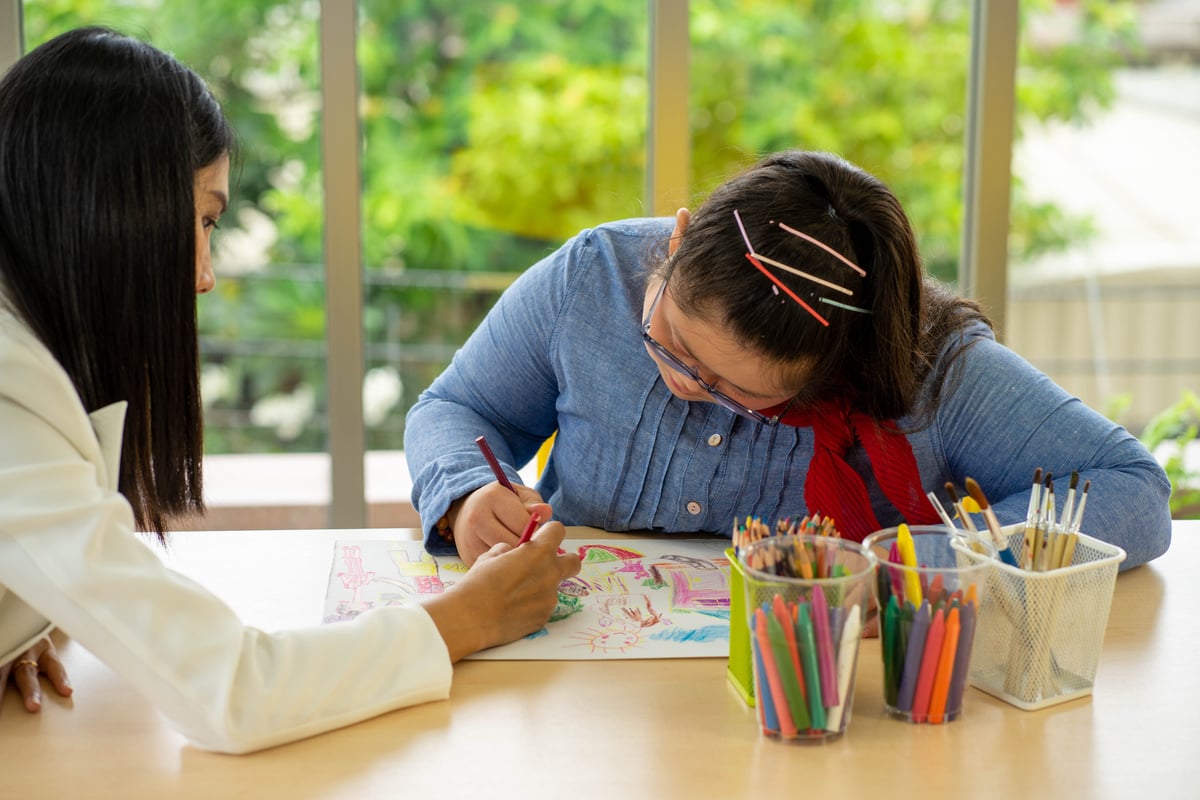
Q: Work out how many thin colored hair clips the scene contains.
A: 5